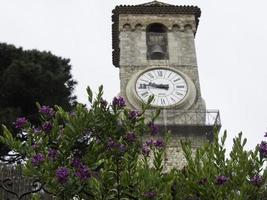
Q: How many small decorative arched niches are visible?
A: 4